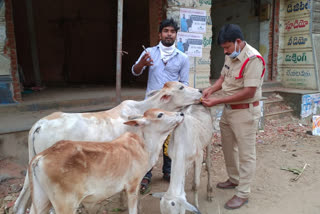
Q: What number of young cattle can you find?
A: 3